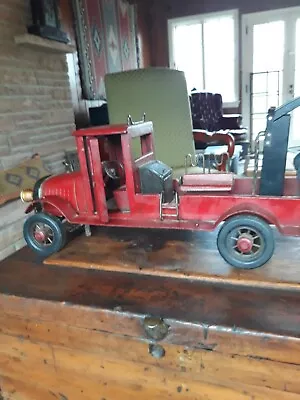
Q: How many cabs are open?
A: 1